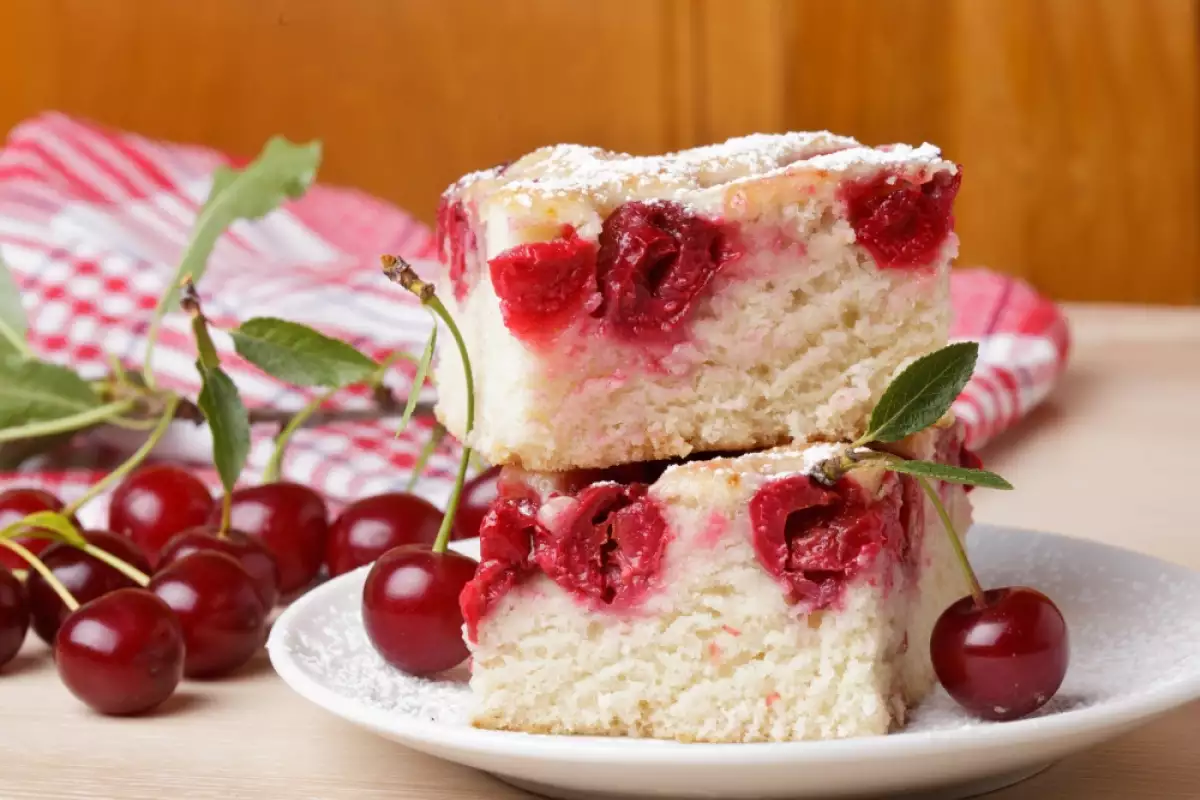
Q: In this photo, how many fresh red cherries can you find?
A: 12